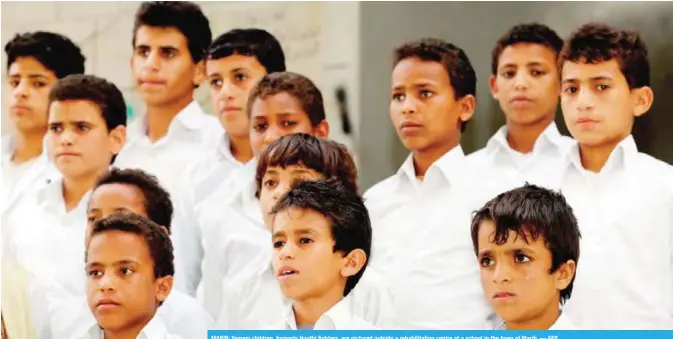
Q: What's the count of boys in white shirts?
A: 13